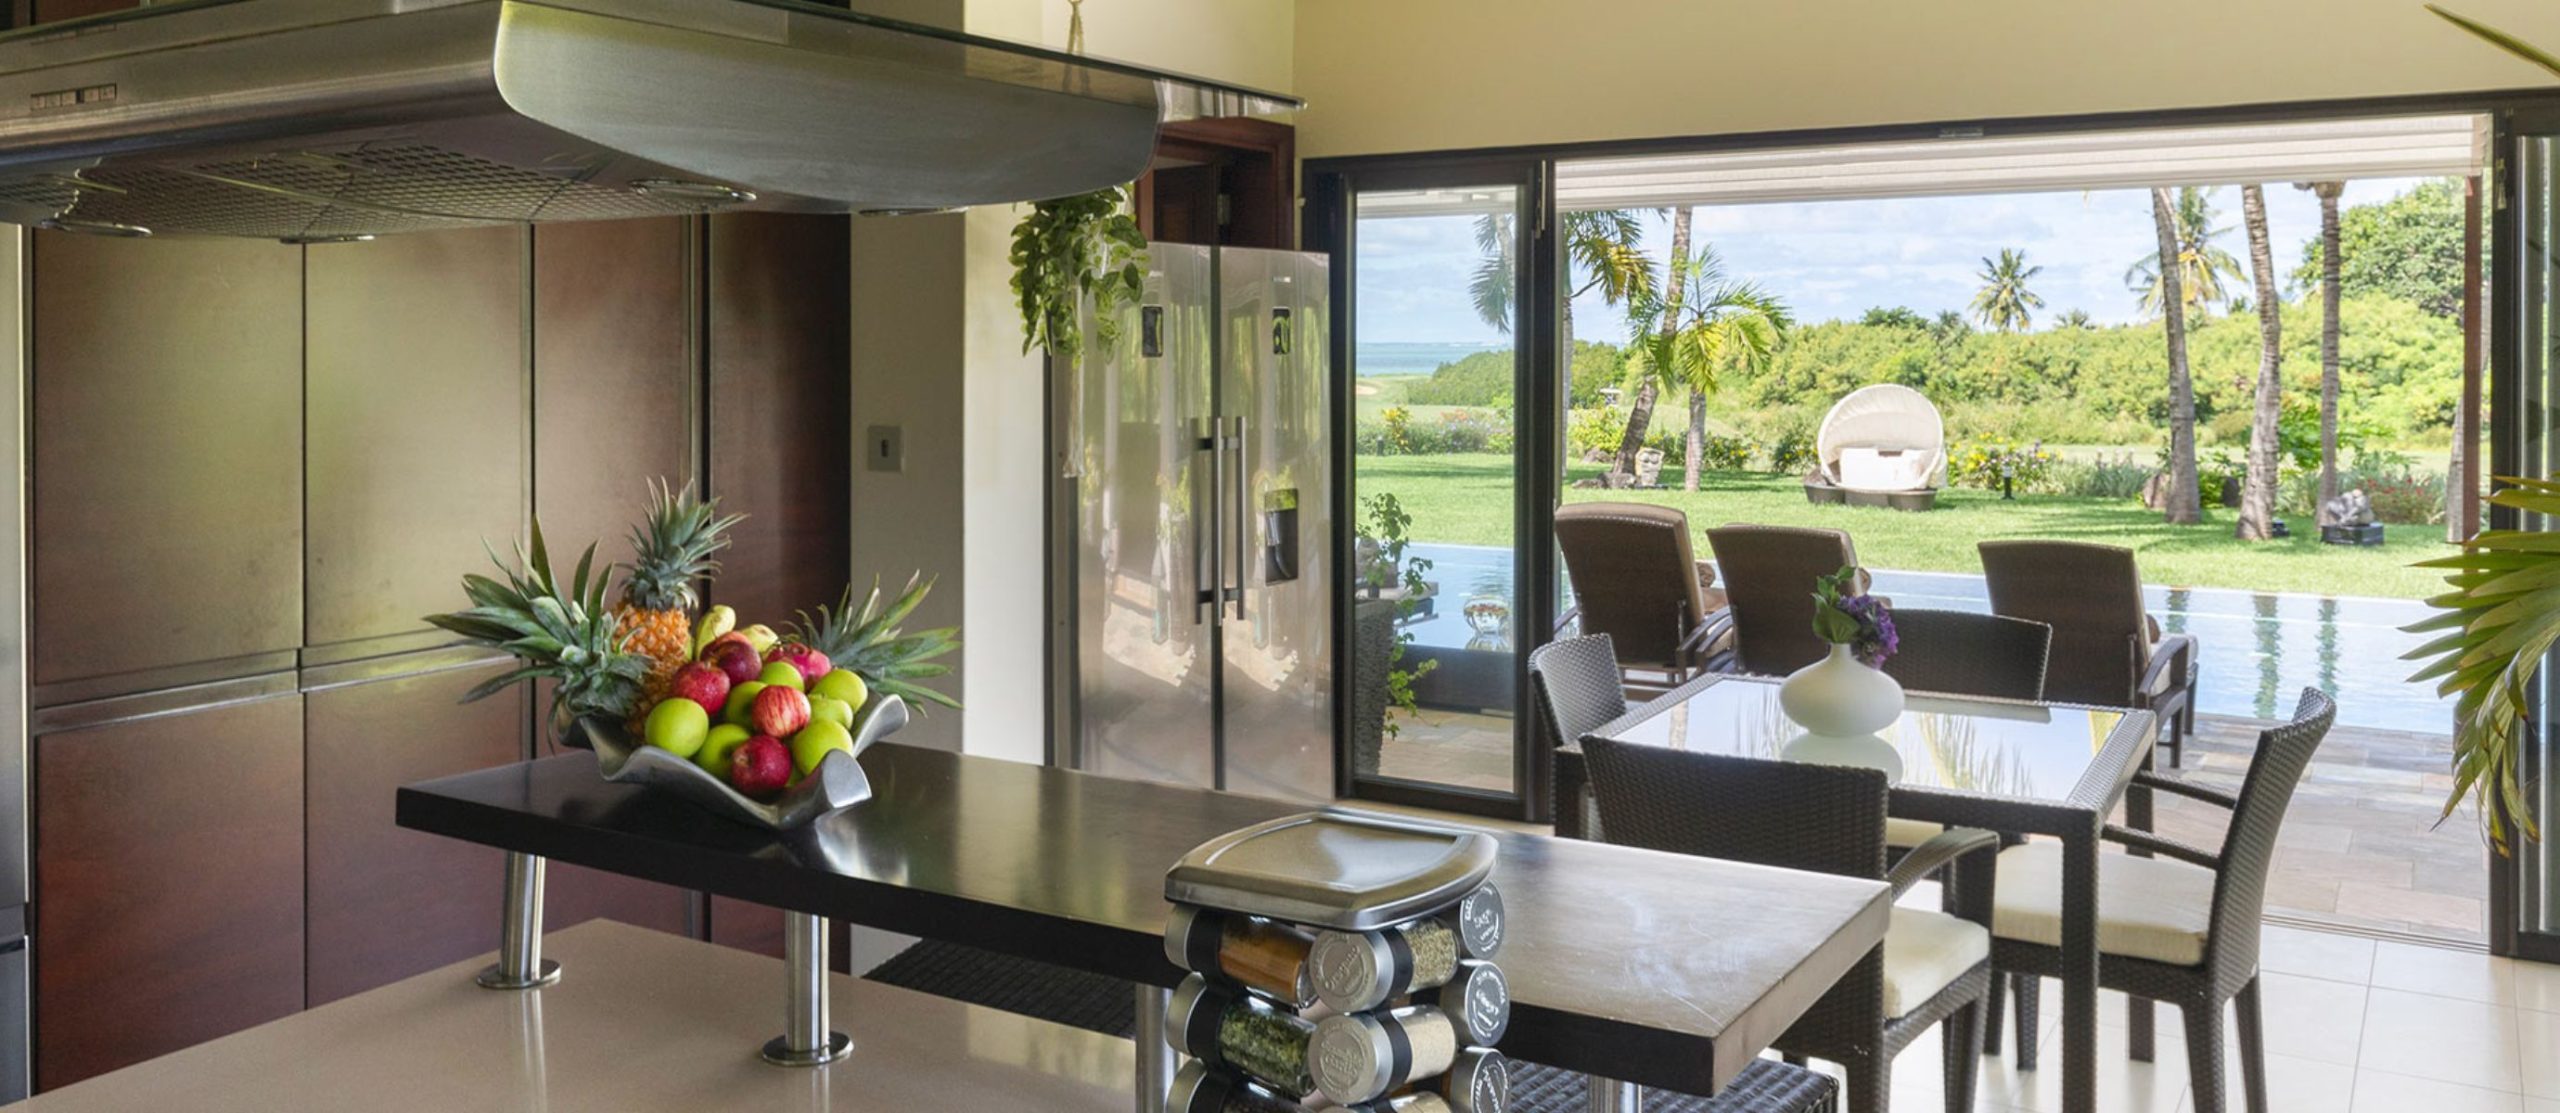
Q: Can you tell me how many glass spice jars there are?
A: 9